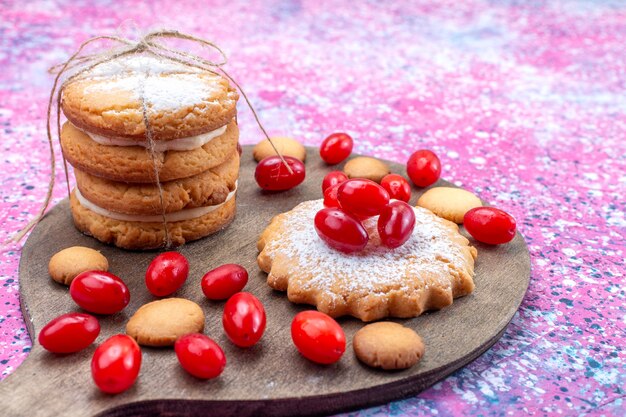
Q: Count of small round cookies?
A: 6